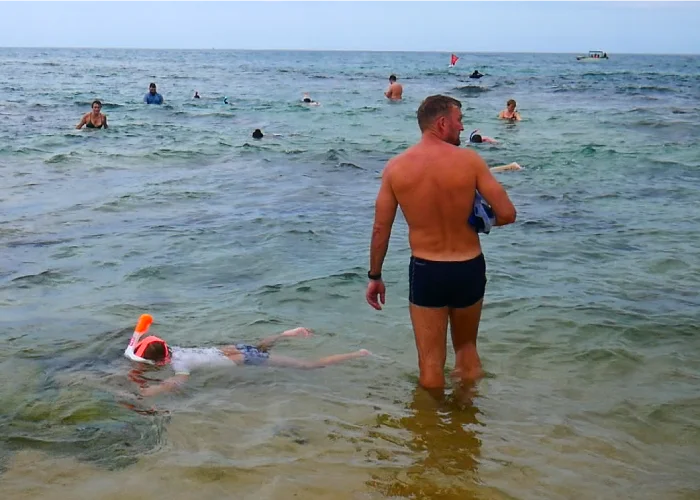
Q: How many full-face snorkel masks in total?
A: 1